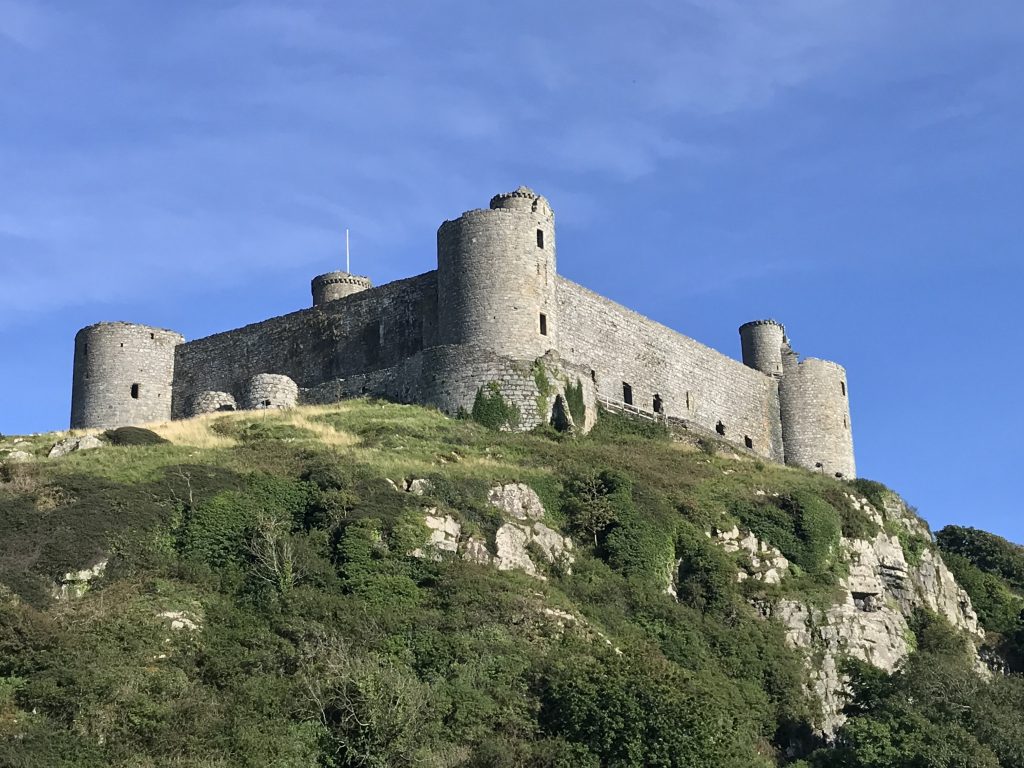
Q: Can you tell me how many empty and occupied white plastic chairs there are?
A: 0